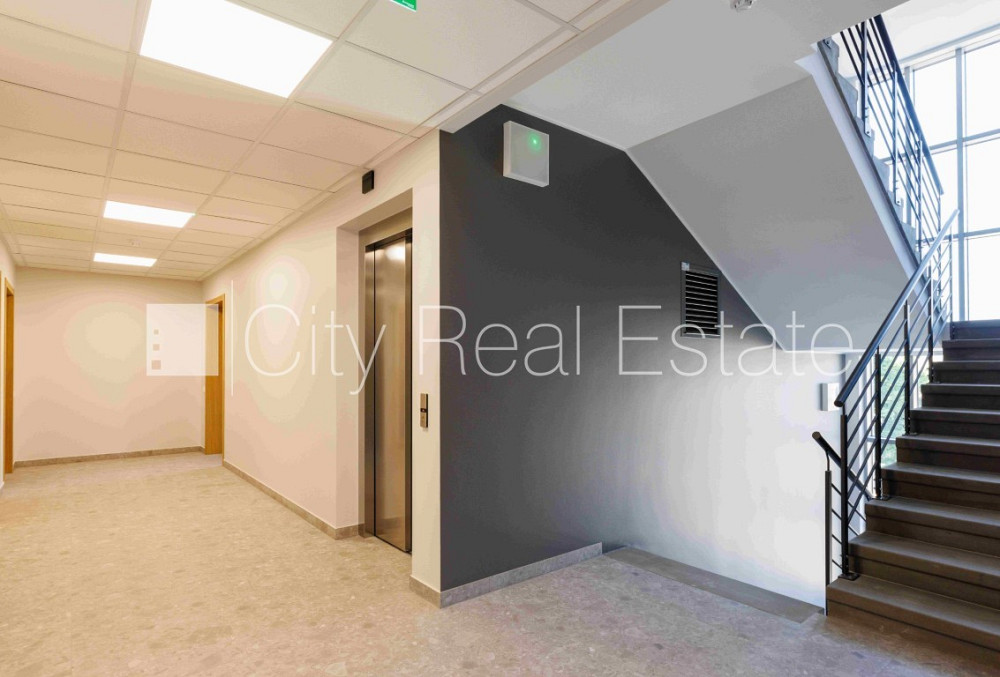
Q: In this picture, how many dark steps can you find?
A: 10